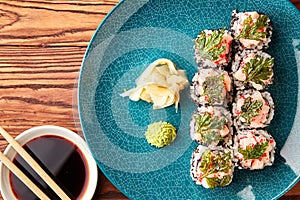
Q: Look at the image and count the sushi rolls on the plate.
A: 8